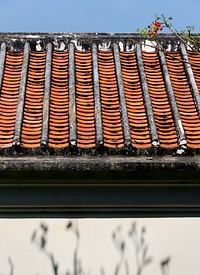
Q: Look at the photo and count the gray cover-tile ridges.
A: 9